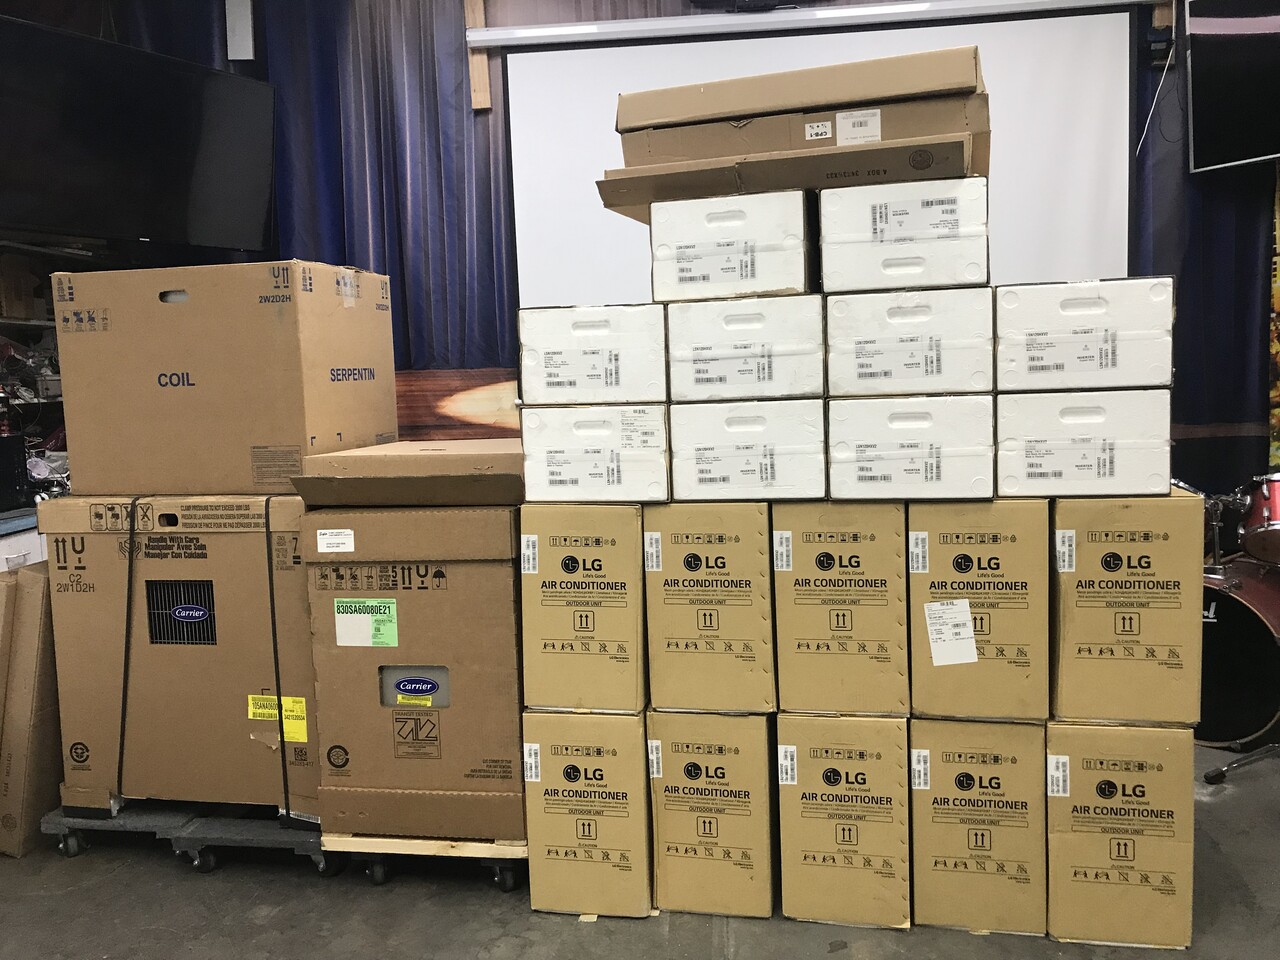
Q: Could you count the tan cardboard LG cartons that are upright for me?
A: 10